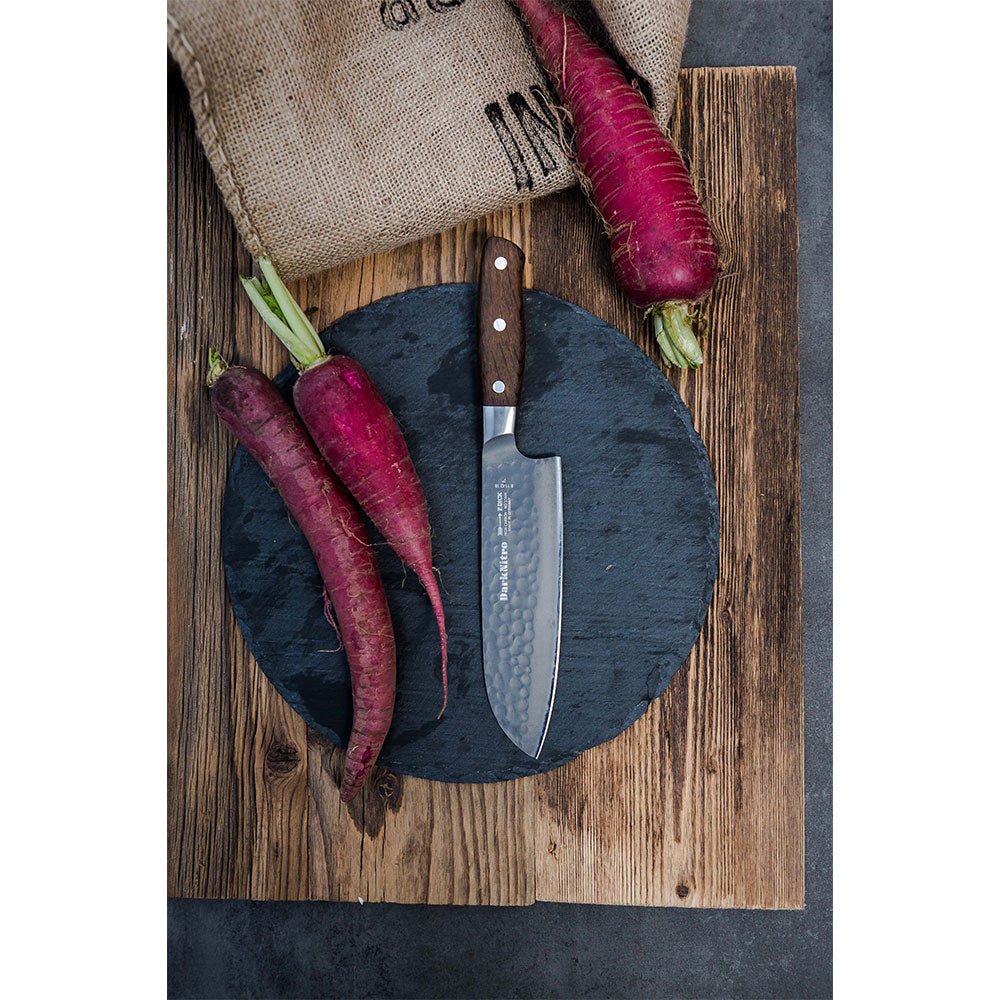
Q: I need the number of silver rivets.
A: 3